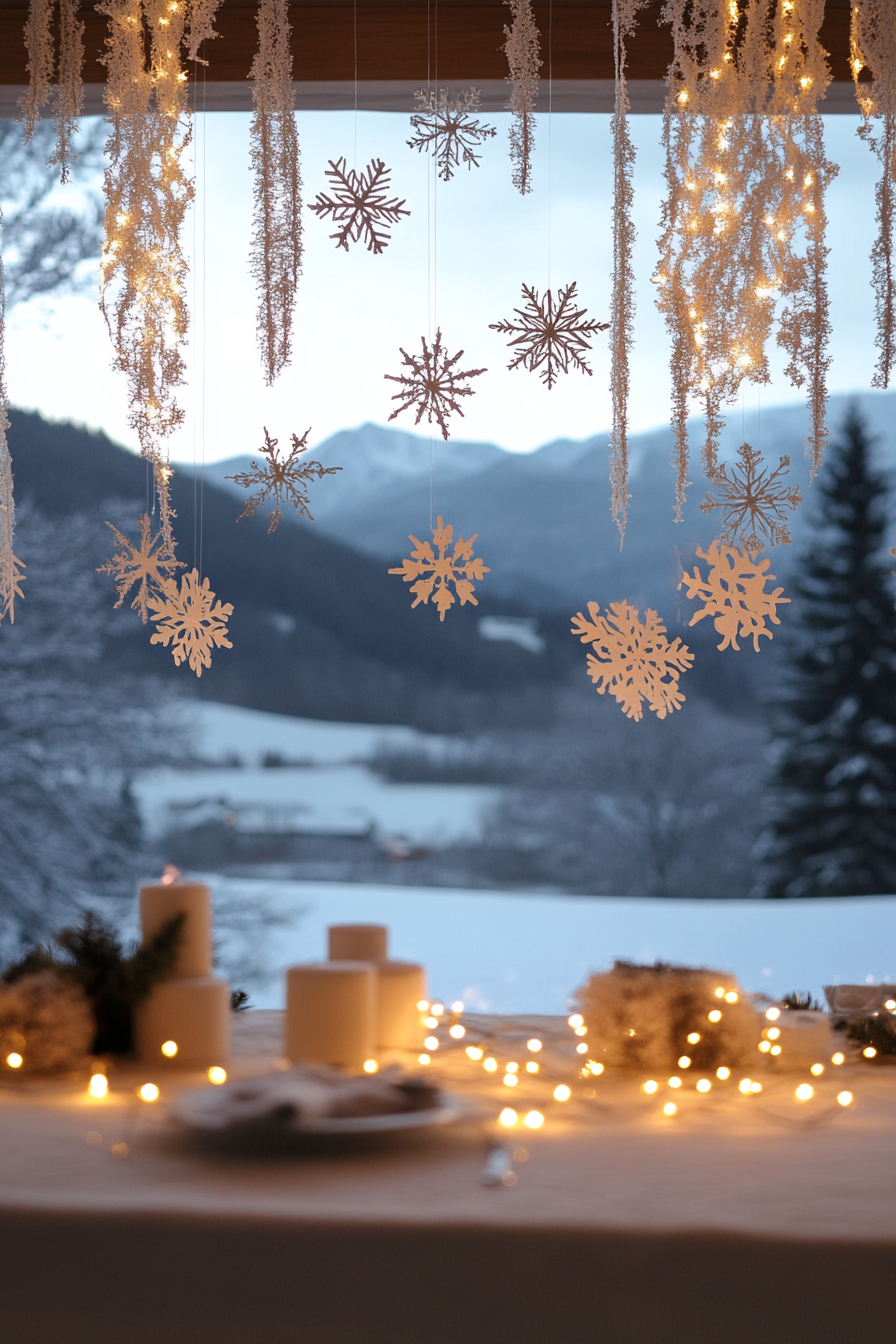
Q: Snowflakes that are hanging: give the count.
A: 11